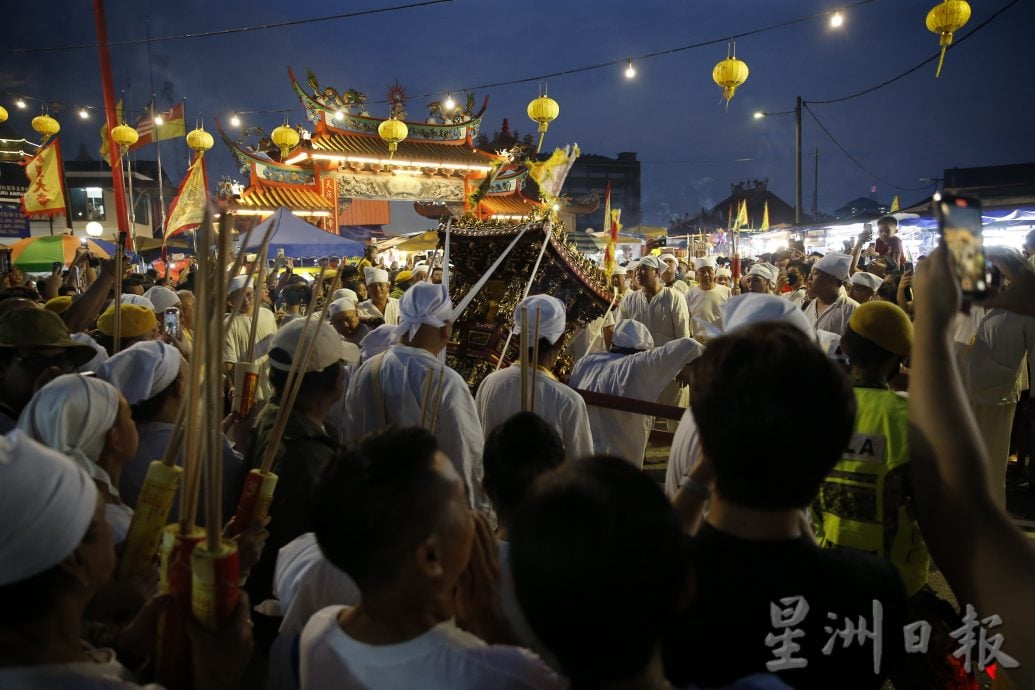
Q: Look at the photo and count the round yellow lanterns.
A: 9